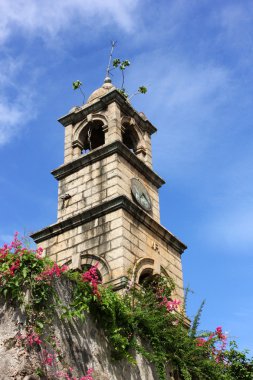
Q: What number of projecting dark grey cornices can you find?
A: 3